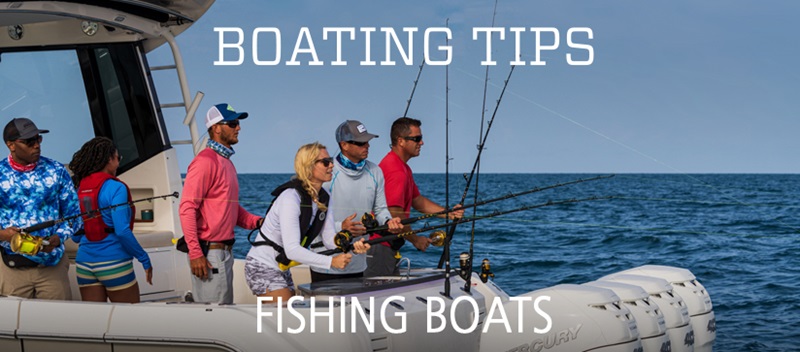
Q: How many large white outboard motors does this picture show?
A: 4